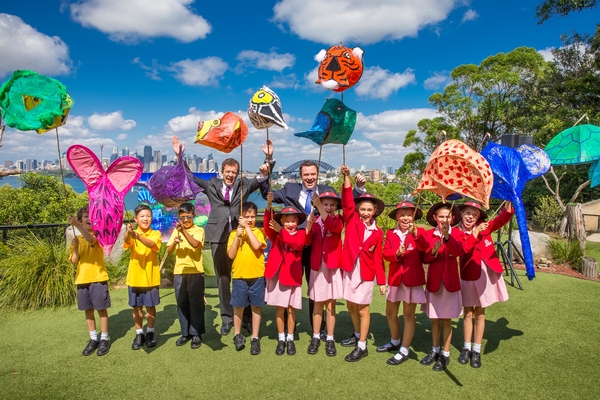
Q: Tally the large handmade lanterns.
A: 10